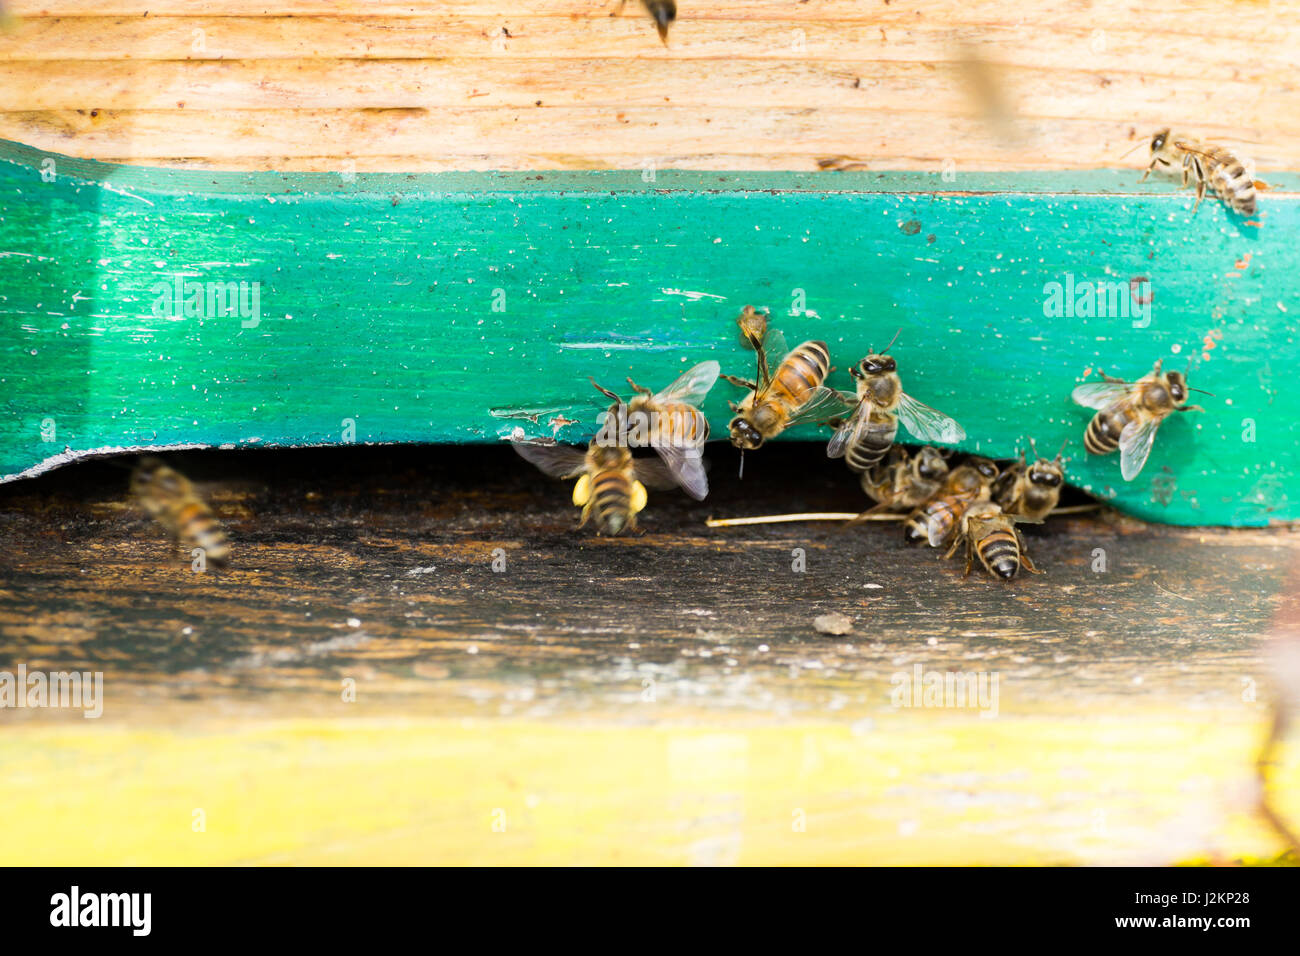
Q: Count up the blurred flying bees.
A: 3